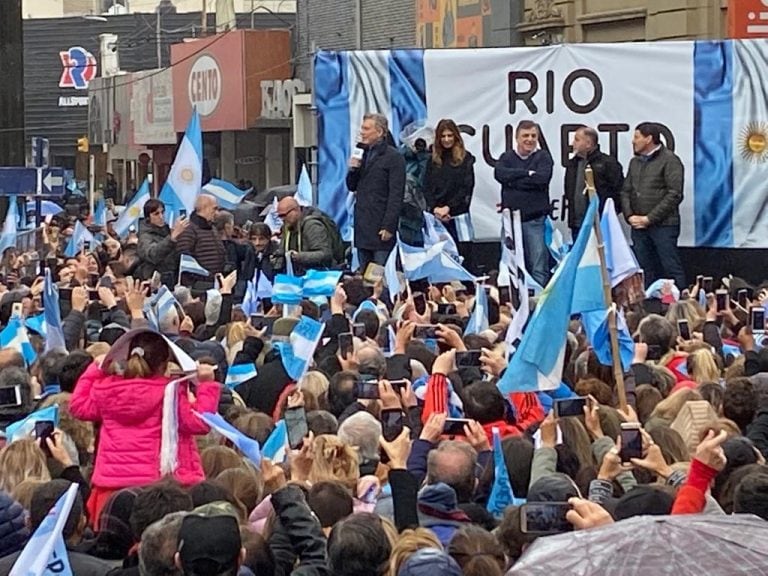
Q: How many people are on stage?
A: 5